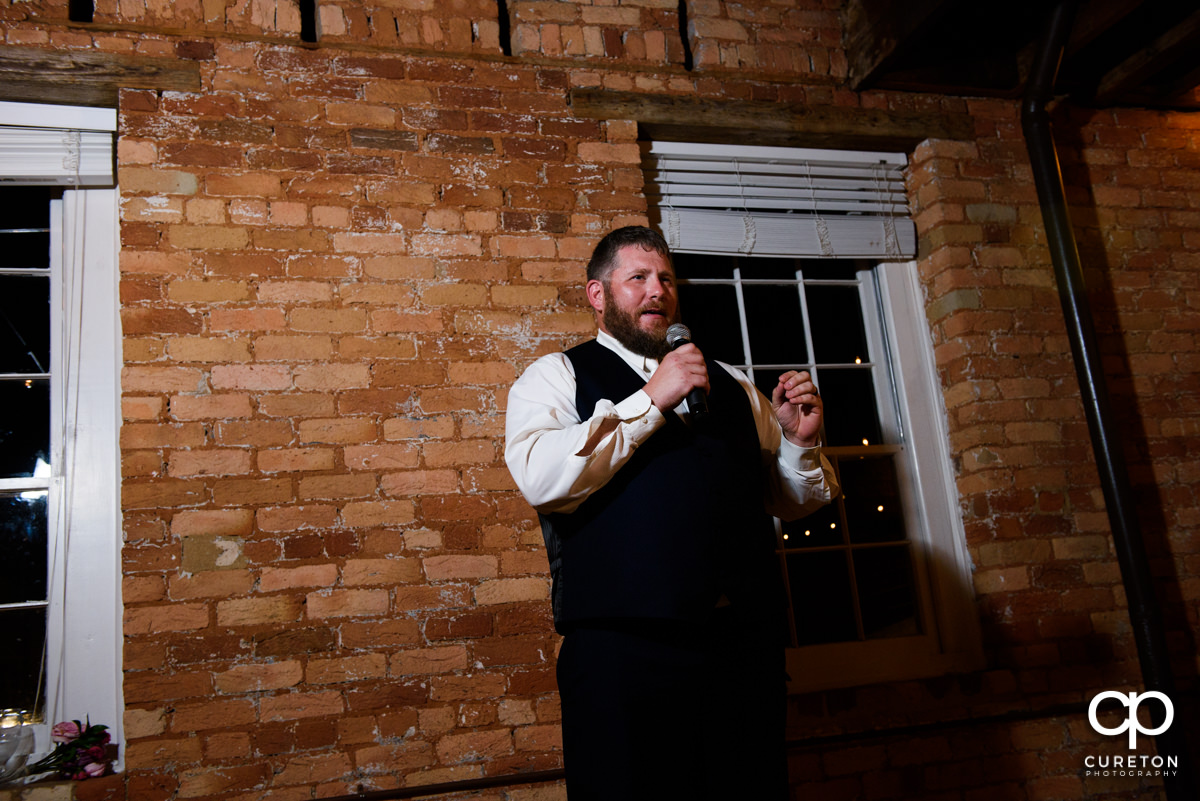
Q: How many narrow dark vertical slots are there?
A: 4